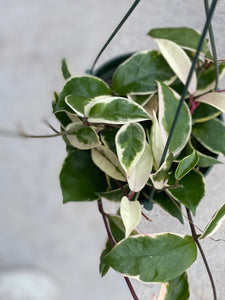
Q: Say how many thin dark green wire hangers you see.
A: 3